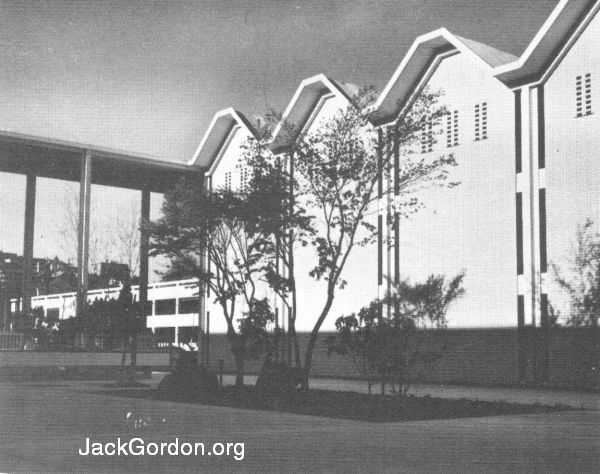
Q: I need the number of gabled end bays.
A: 4